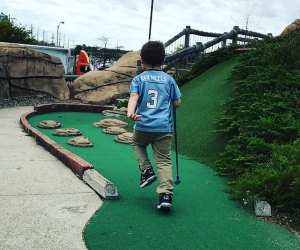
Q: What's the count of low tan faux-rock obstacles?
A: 7